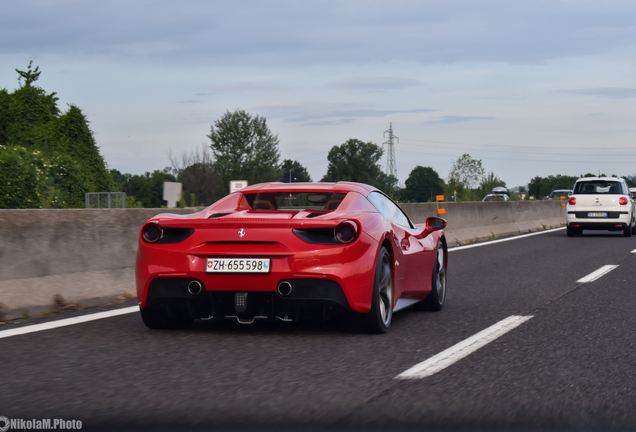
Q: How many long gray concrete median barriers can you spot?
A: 1